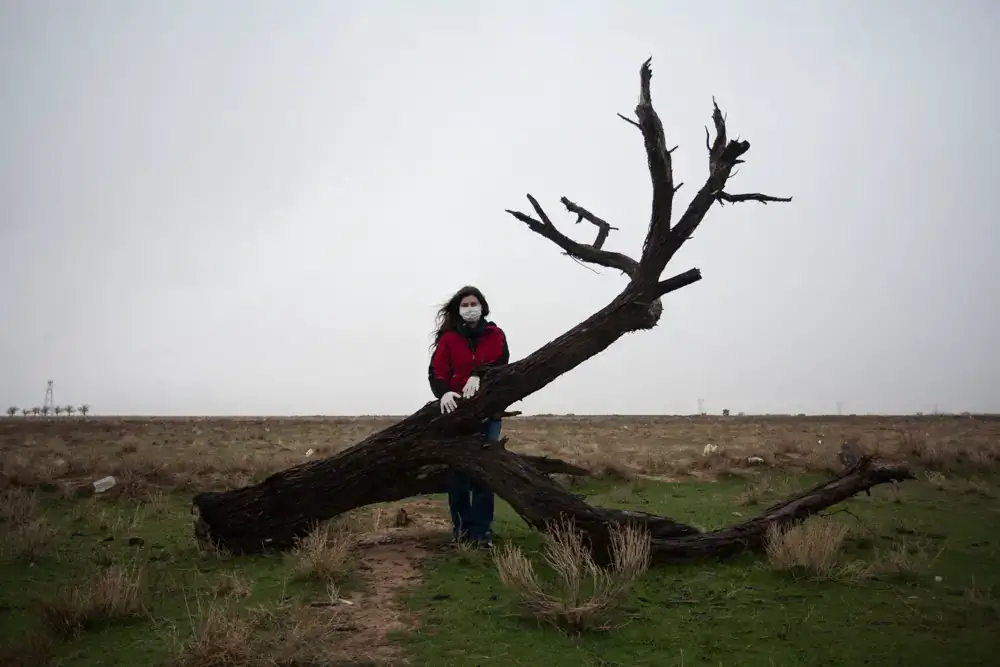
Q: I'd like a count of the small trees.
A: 7